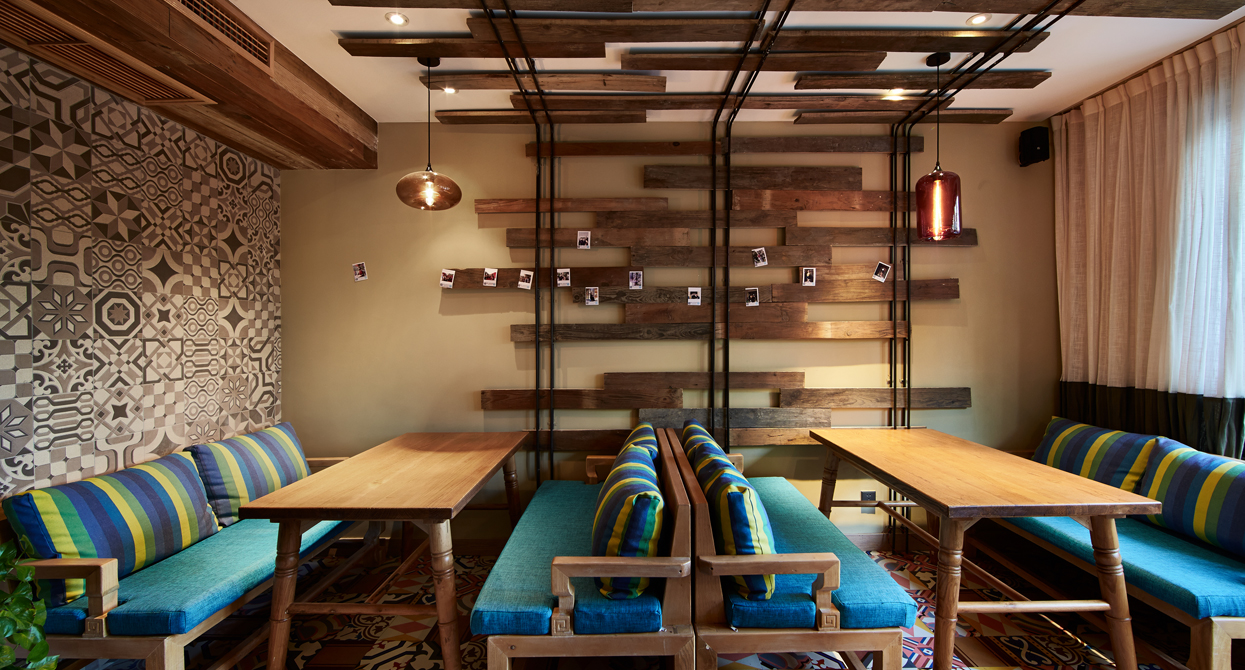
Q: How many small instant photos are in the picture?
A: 13